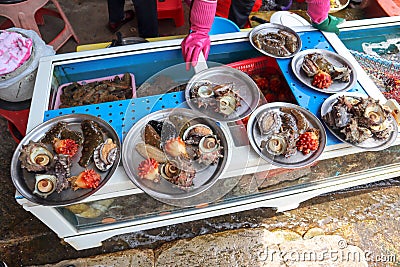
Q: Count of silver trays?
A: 7